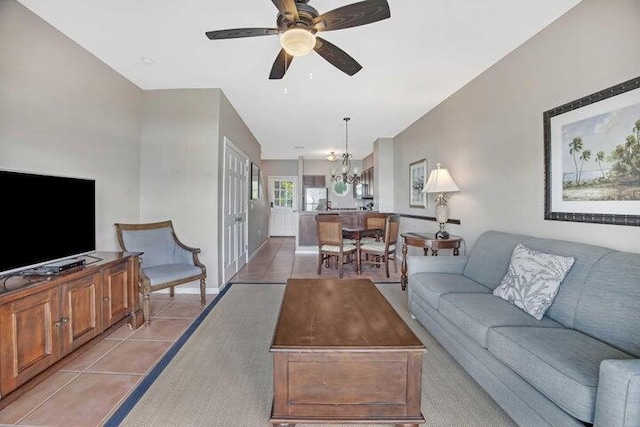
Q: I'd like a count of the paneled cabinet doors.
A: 3